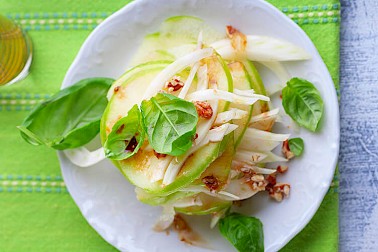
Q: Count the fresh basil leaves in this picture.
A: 6